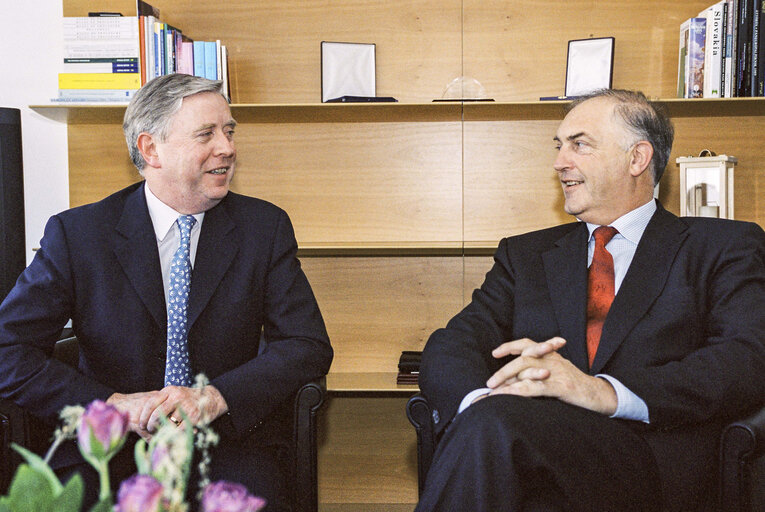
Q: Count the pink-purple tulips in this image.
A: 3